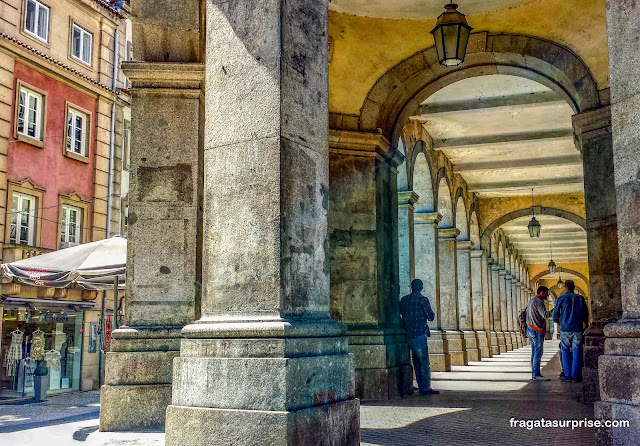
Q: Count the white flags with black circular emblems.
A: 0